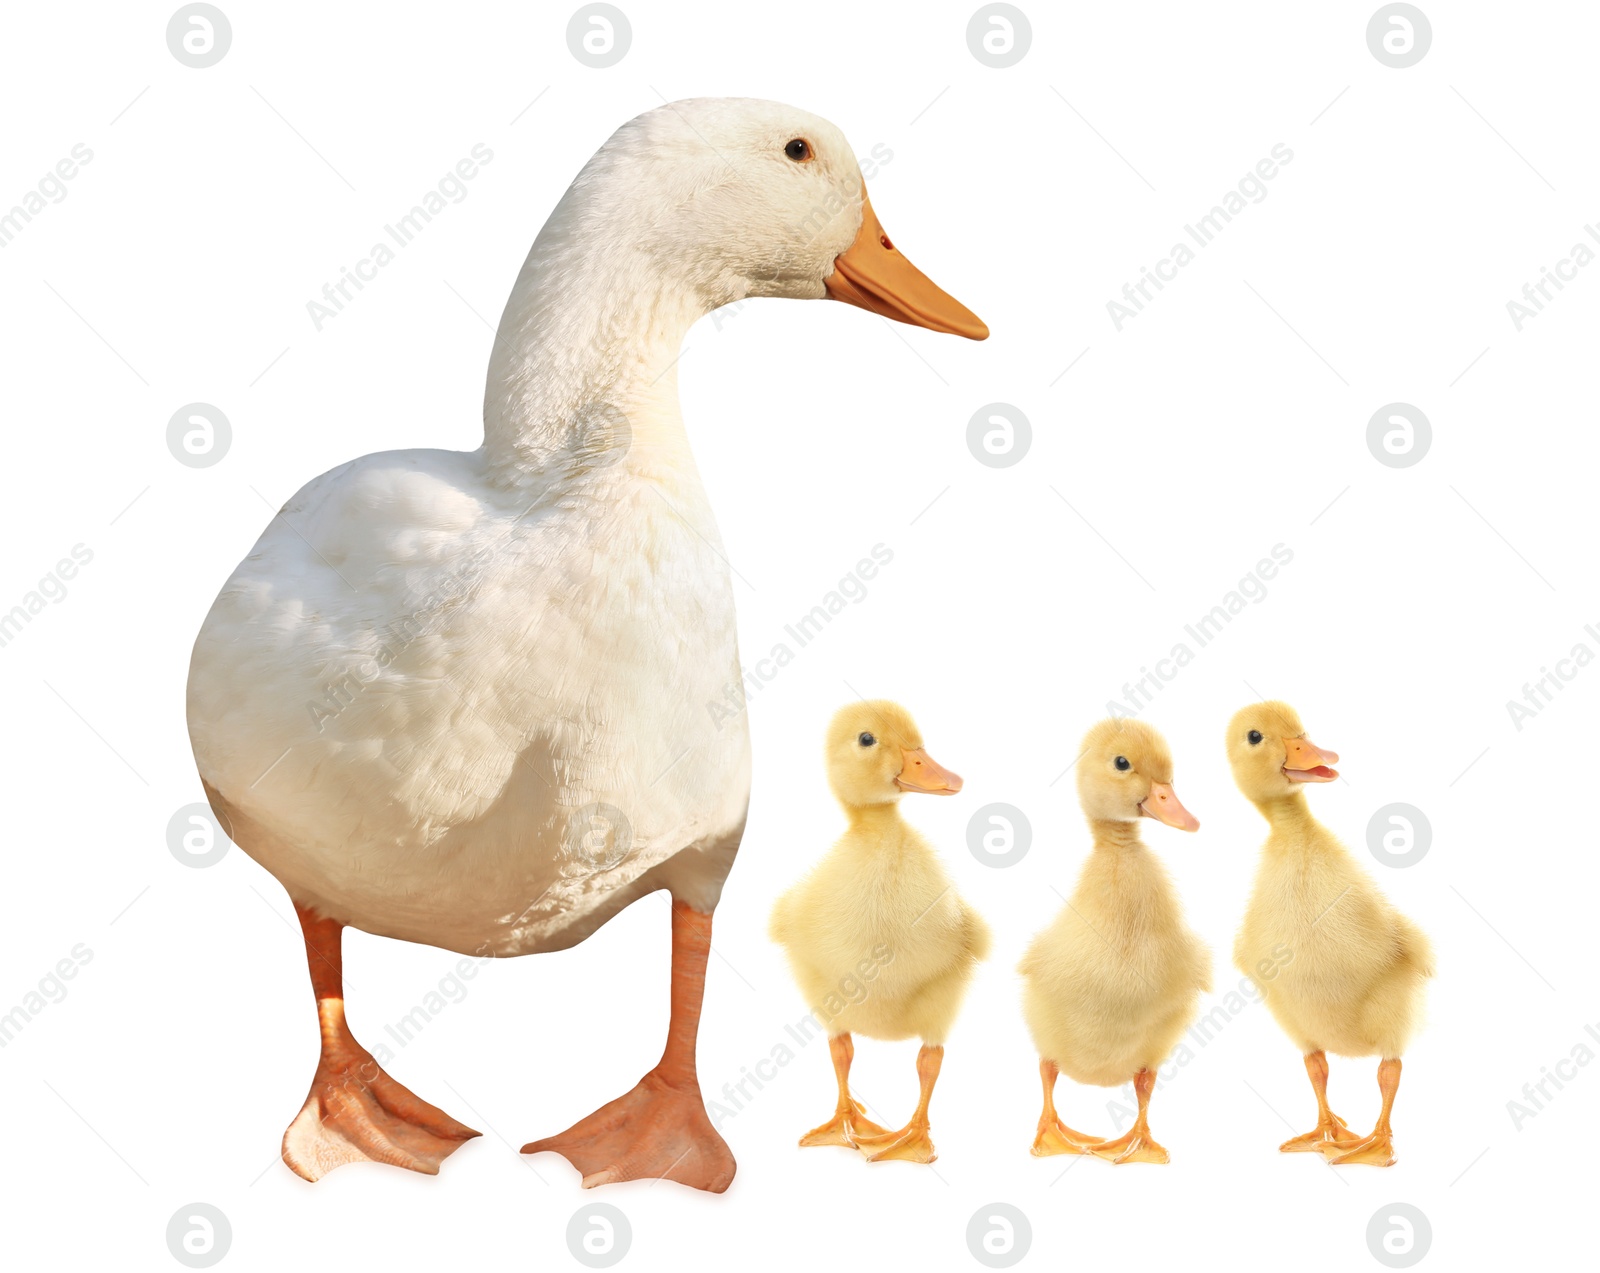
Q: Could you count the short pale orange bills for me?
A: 3